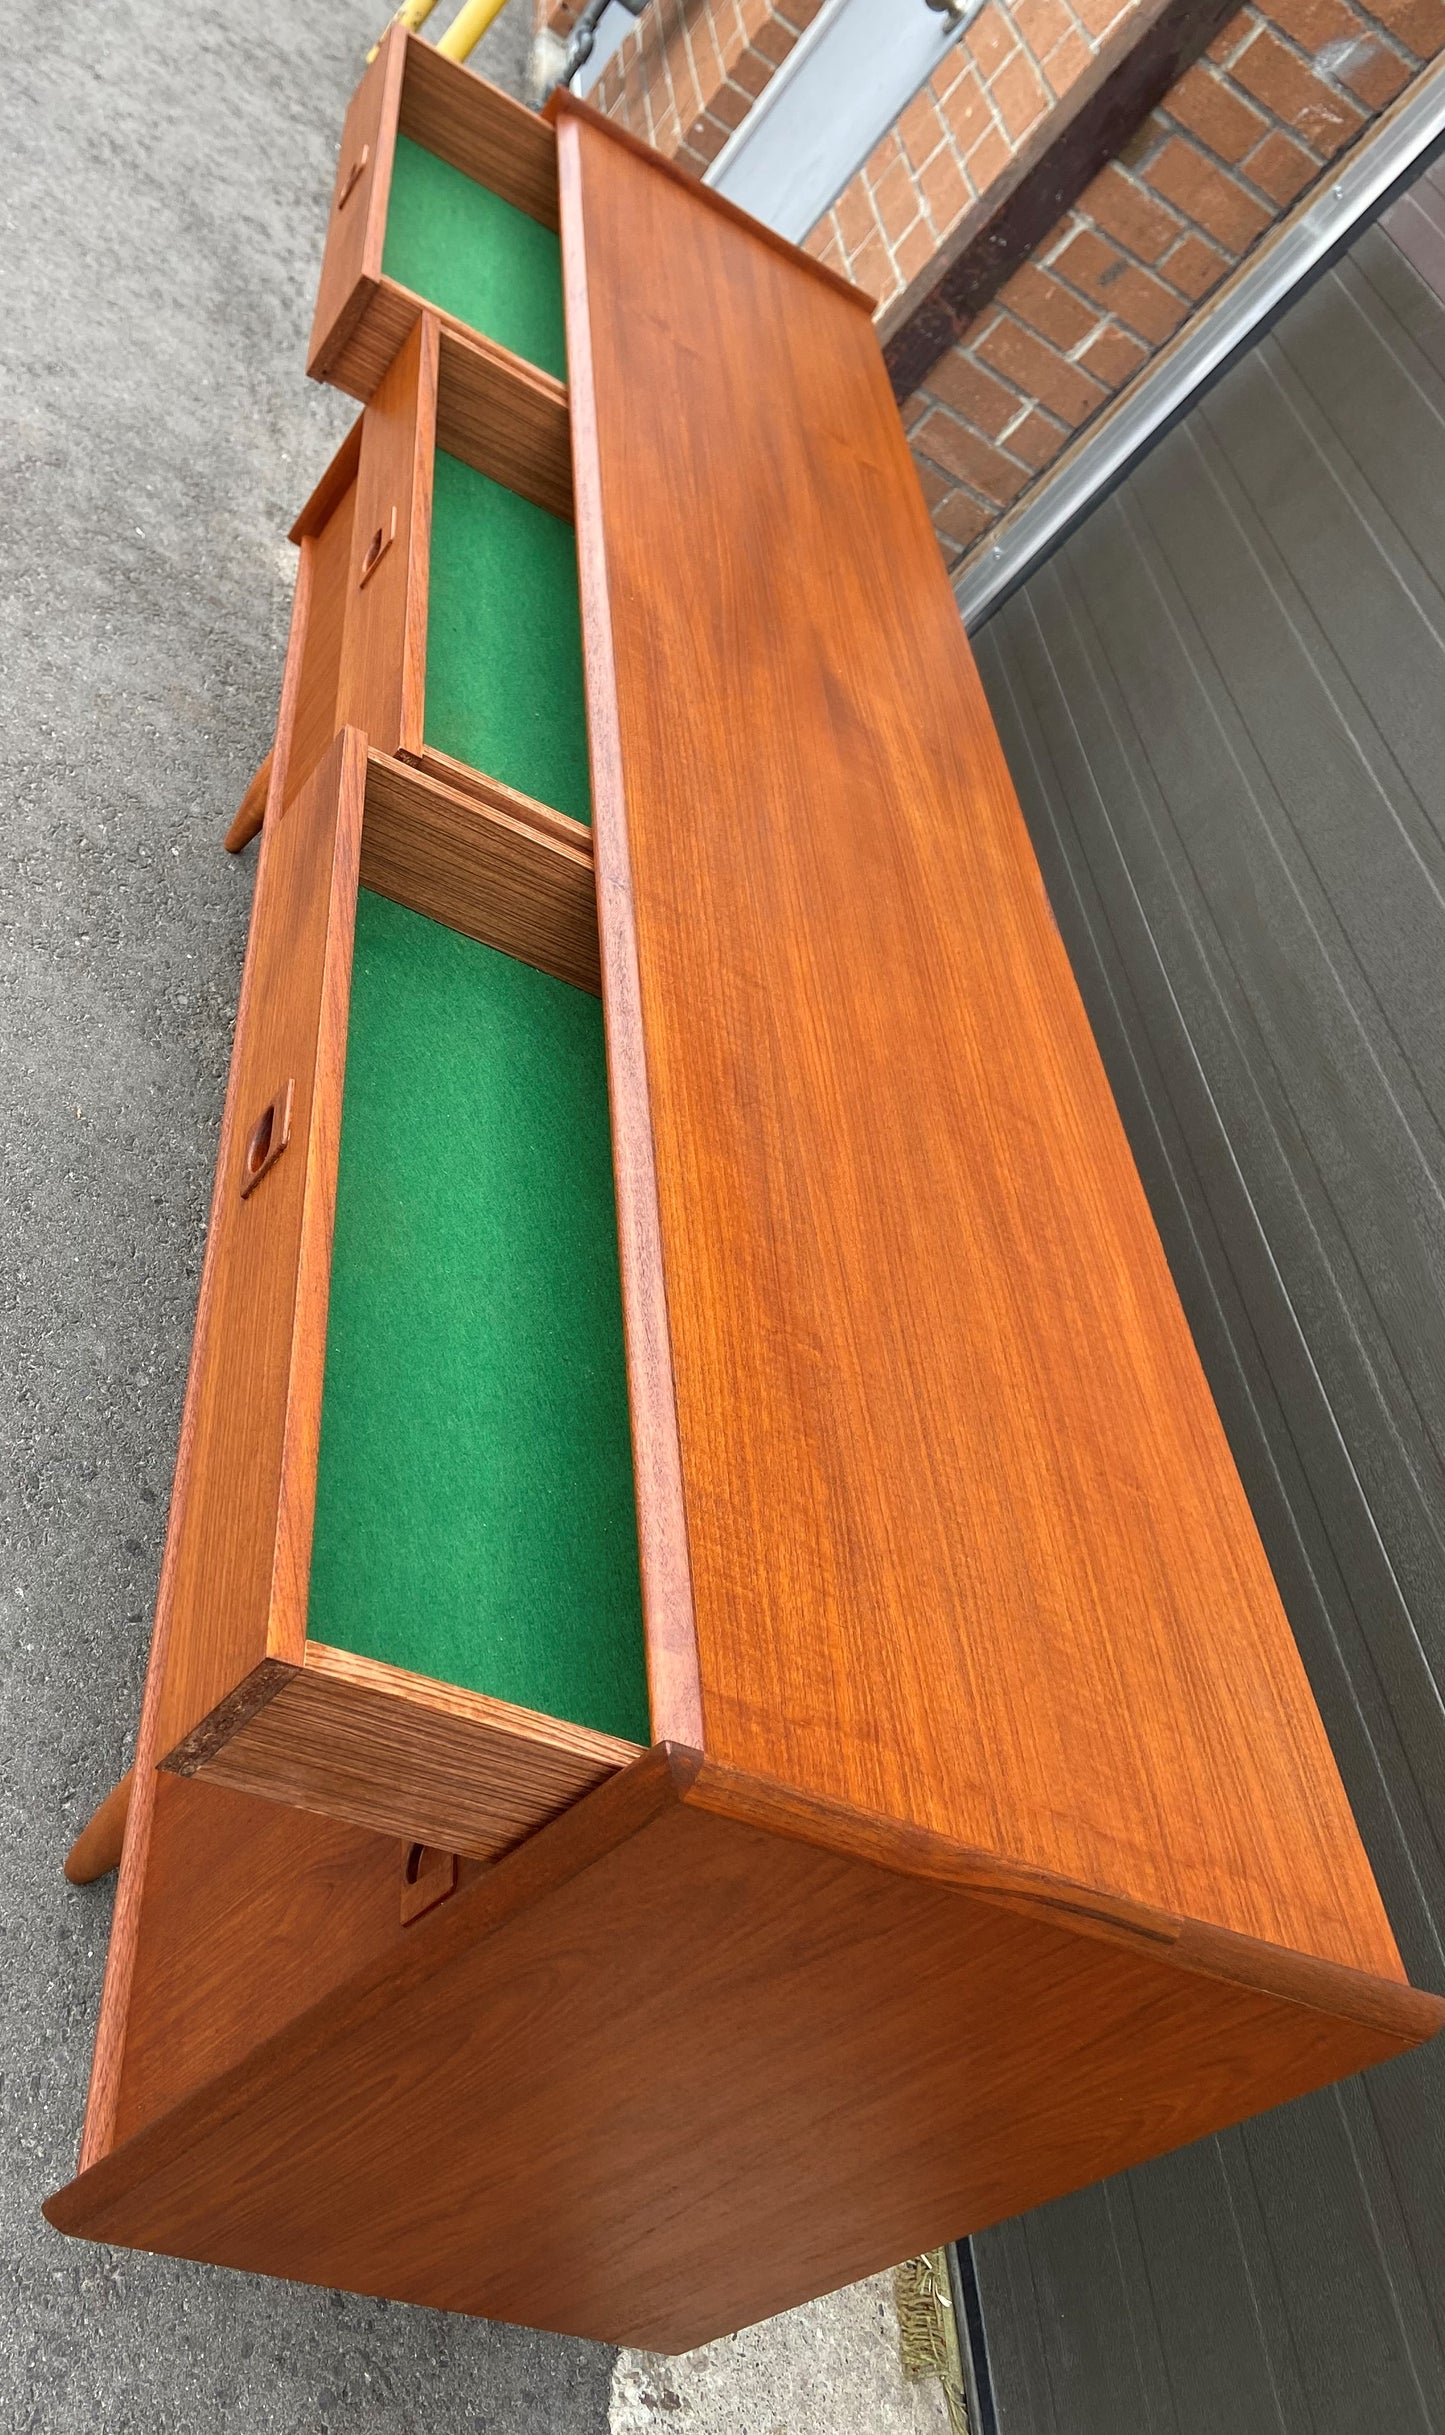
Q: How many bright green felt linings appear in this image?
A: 3